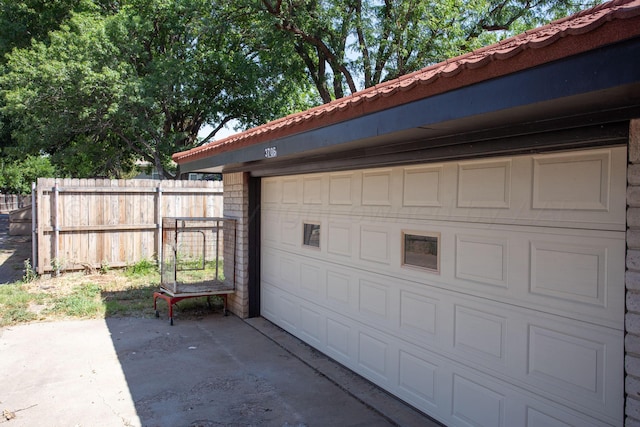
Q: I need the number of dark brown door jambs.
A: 1